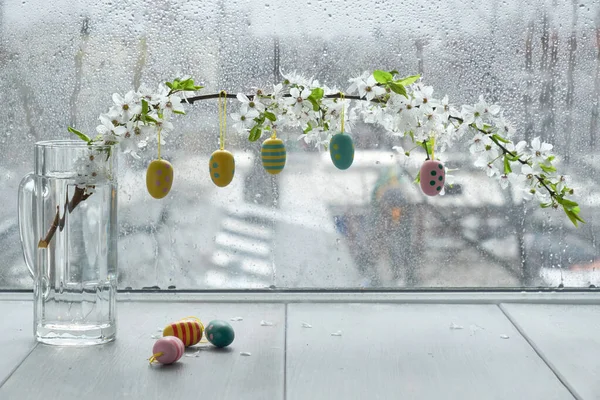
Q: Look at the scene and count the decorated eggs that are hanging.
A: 5